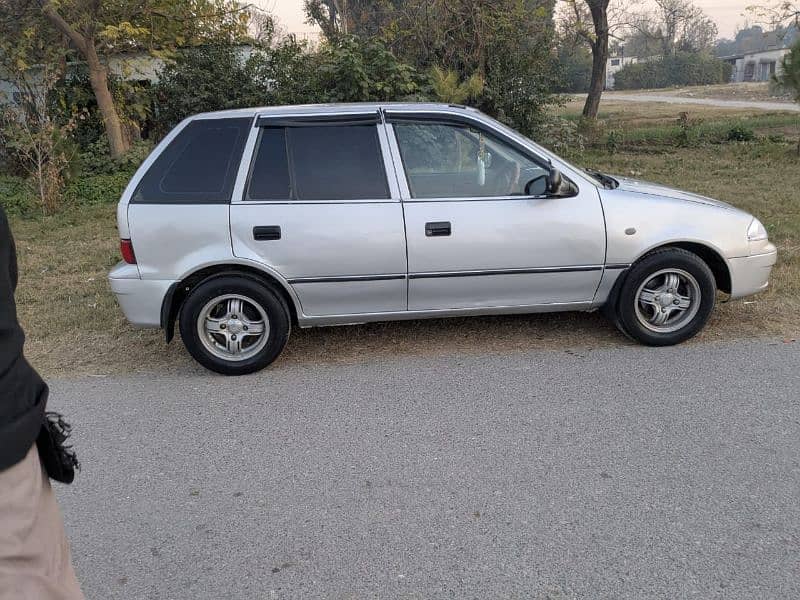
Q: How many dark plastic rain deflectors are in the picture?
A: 2